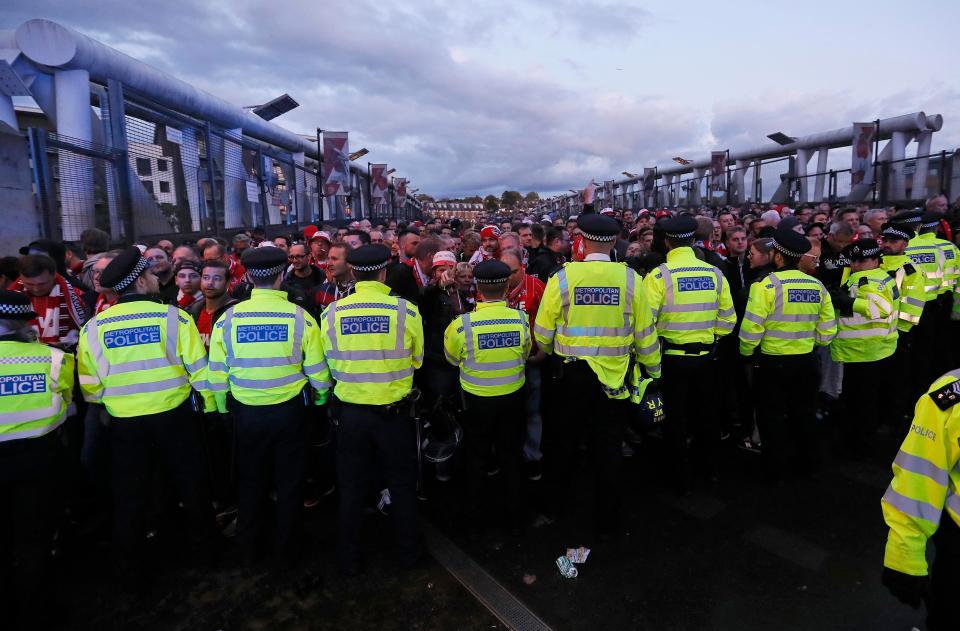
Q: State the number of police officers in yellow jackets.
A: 13